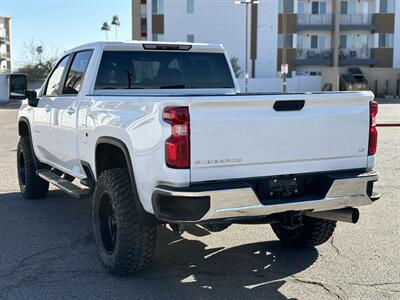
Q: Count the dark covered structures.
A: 1